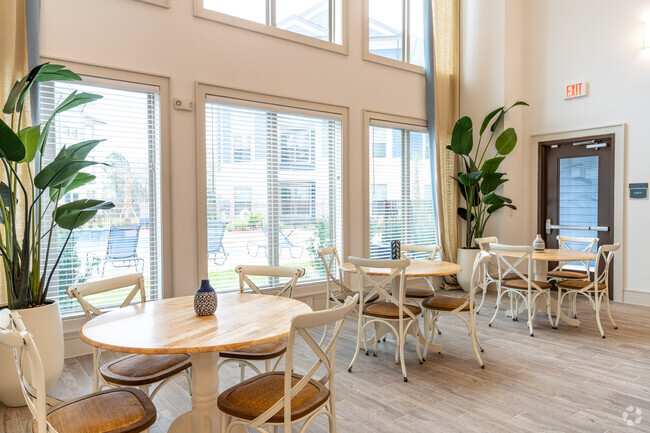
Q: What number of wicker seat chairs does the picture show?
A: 12